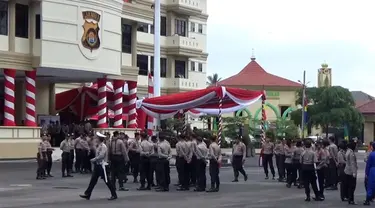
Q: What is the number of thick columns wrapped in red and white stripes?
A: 5